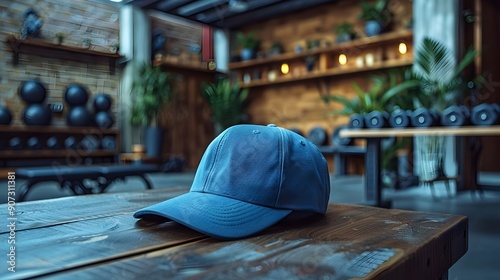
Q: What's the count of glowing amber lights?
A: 3